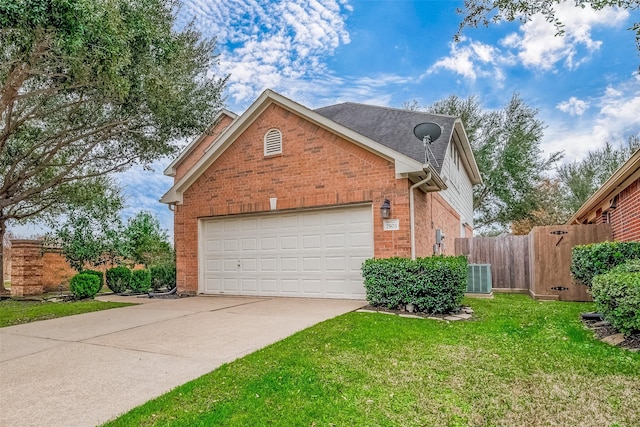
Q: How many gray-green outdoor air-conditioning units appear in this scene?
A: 1